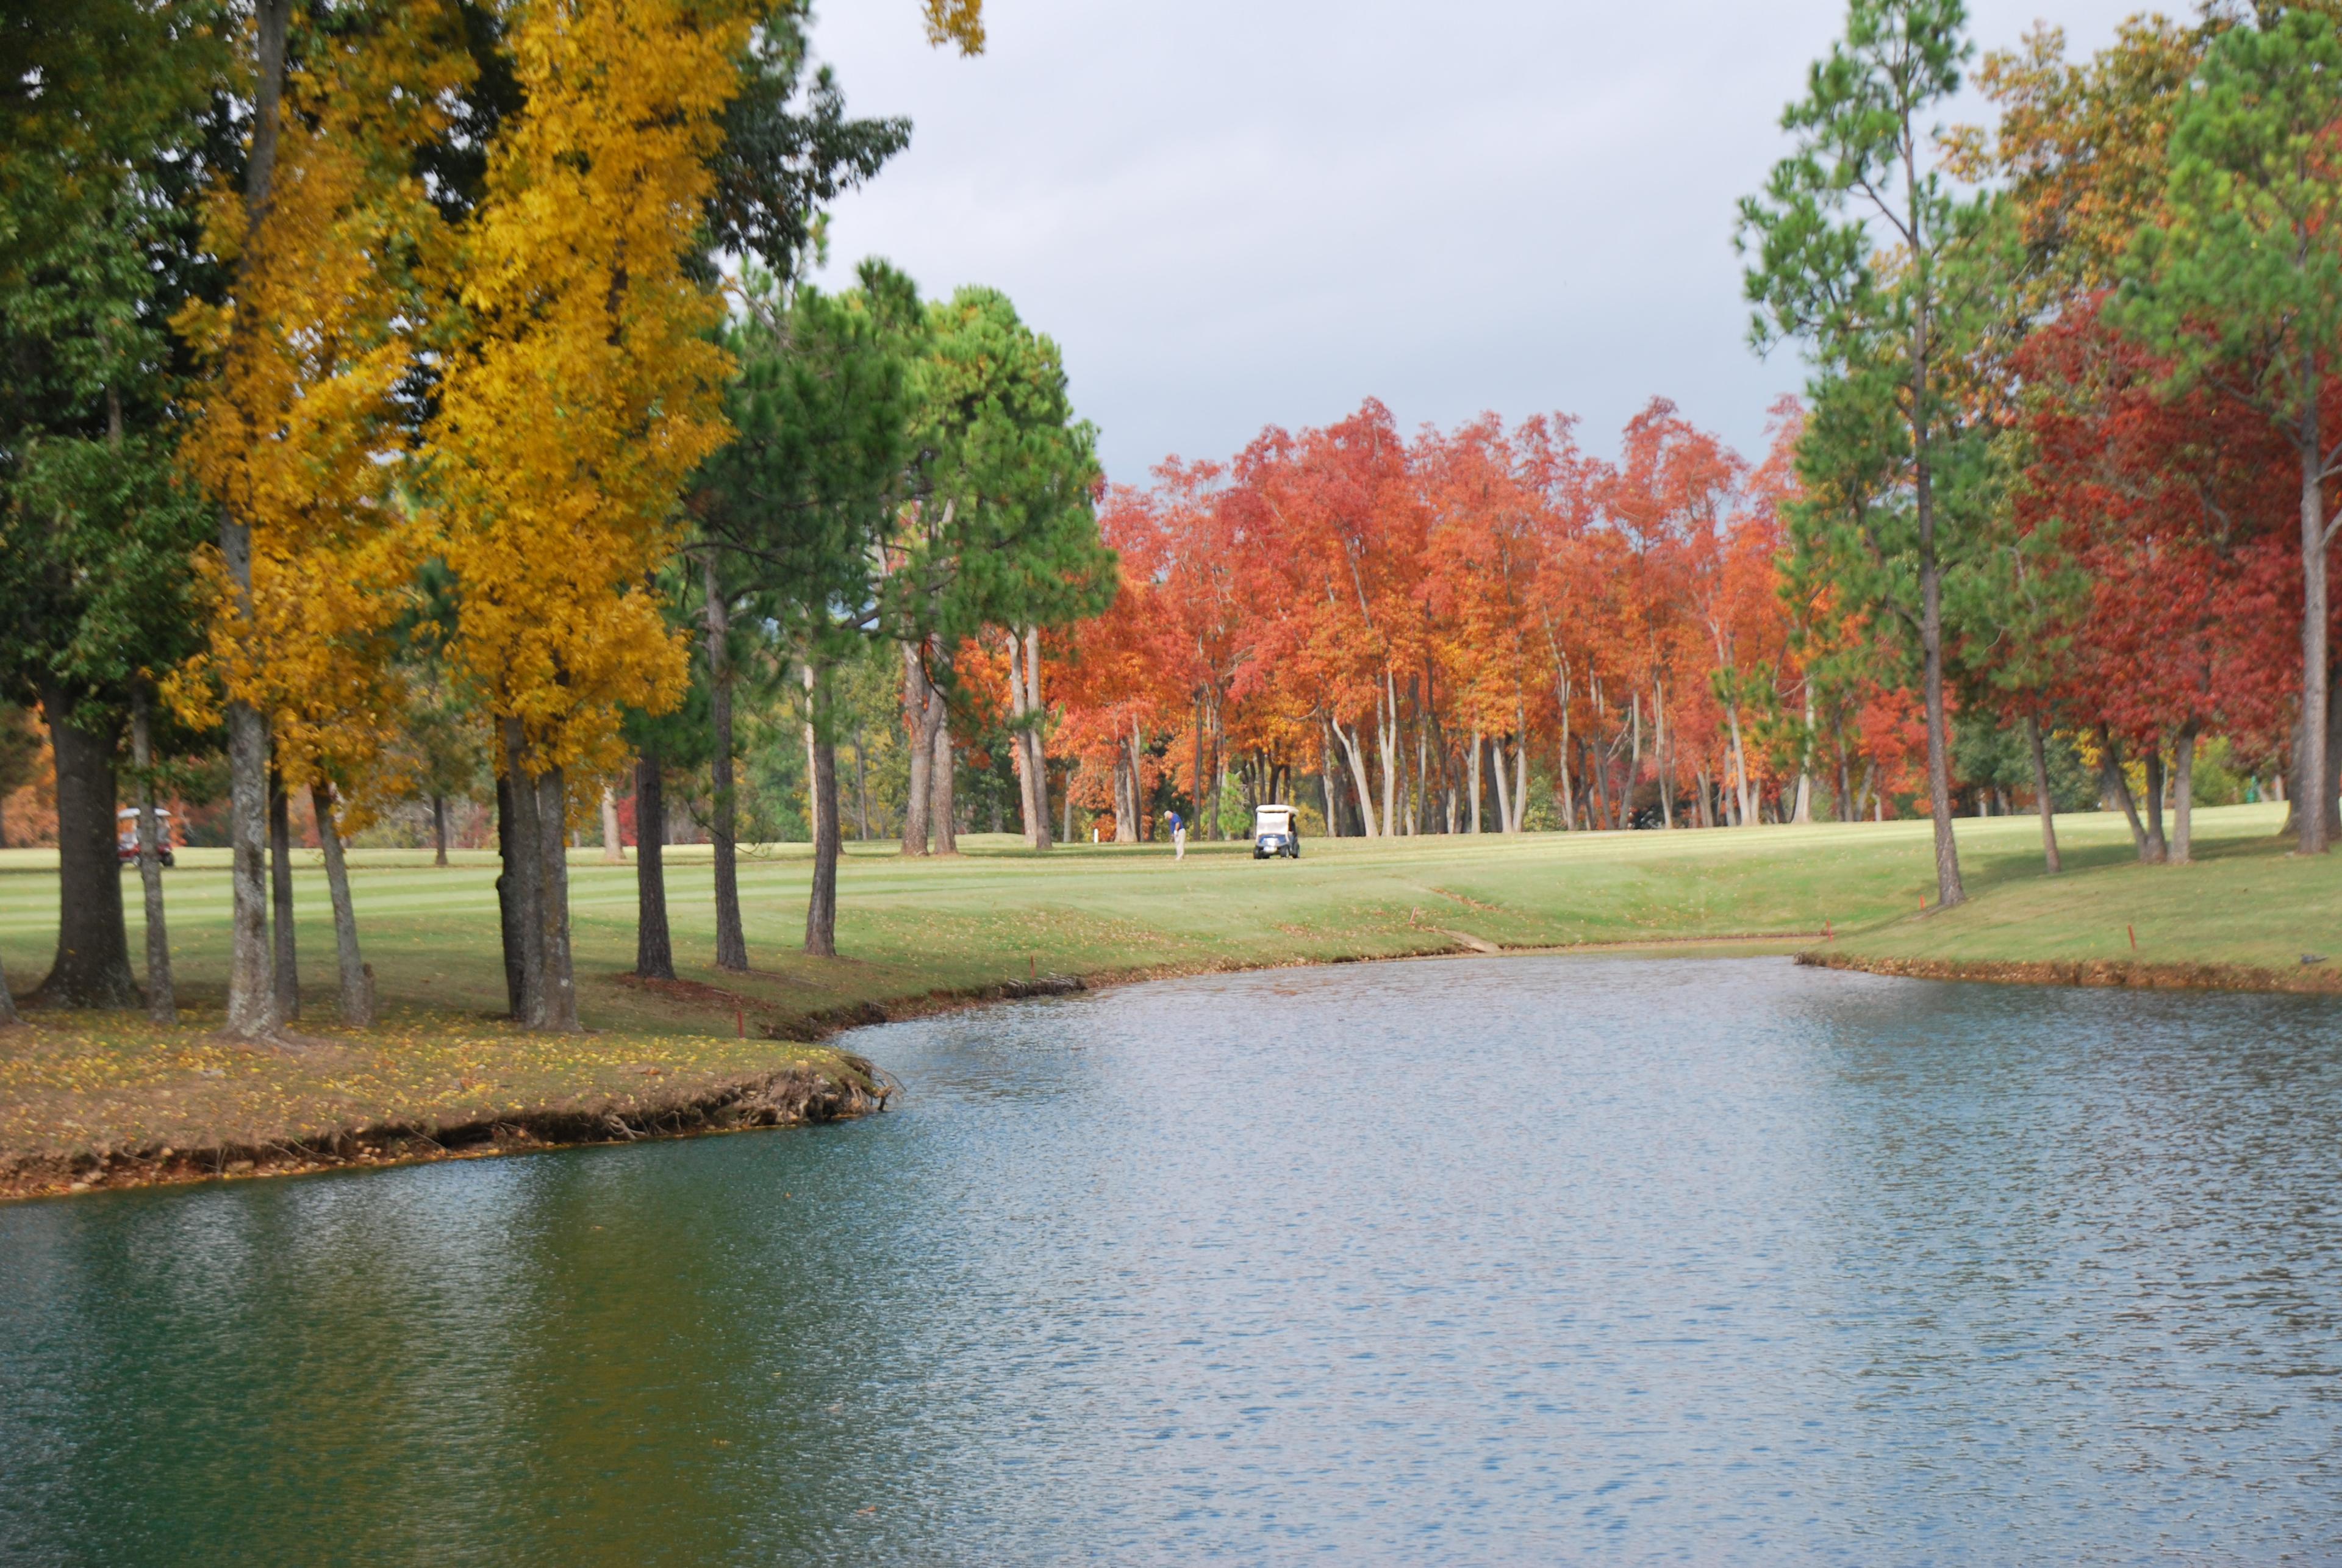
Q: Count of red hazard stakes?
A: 6